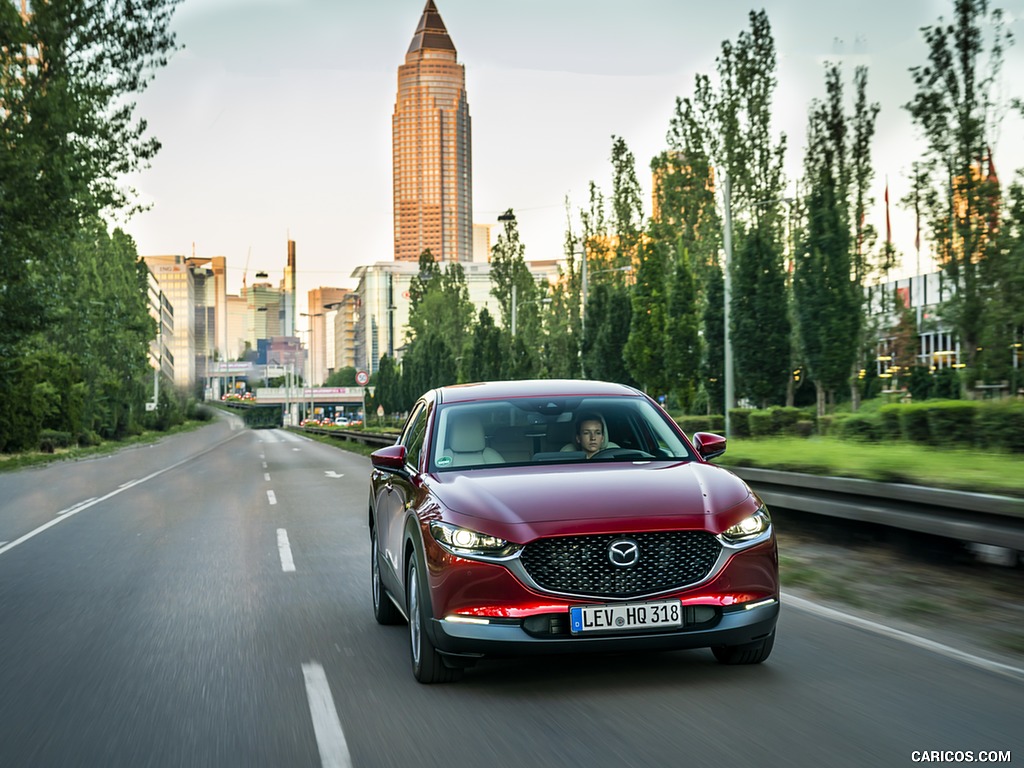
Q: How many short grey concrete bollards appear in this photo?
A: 0